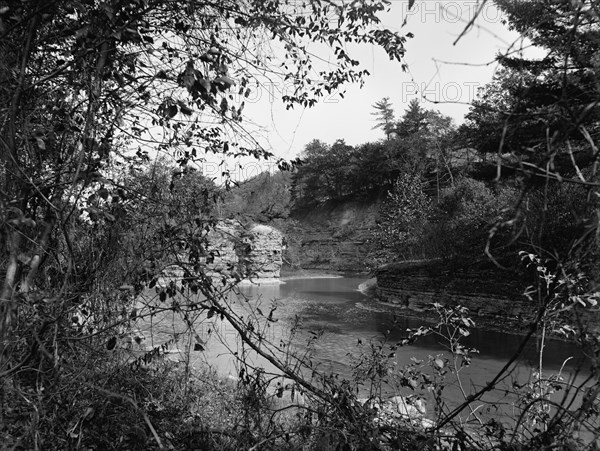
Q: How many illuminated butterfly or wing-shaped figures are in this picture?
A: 0